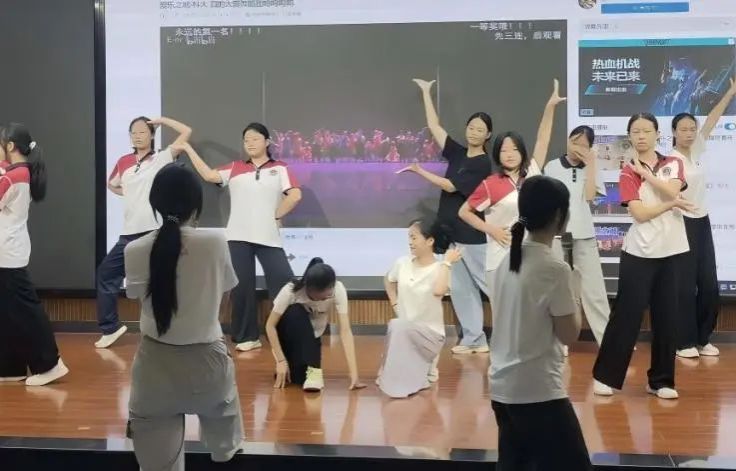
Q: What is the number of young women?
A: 12